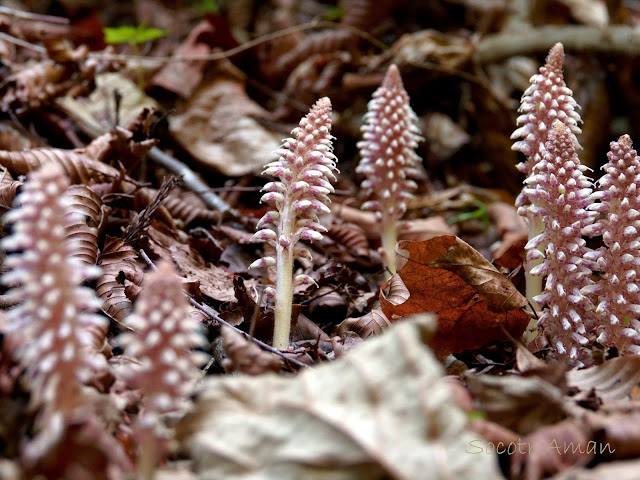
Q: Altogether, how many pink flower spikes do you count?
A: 7